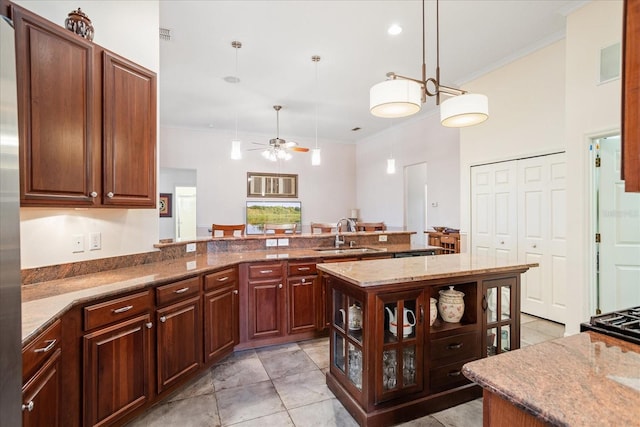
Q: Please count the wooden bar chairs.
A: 4